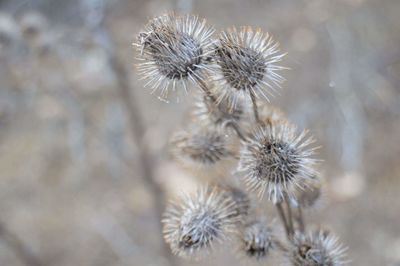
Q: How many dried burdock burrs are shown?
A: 11